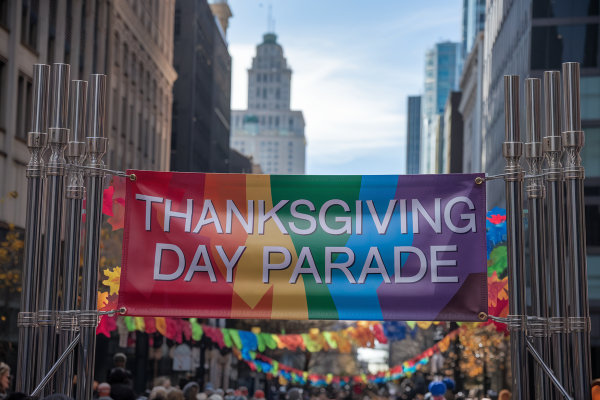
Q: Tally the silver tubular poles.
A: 8